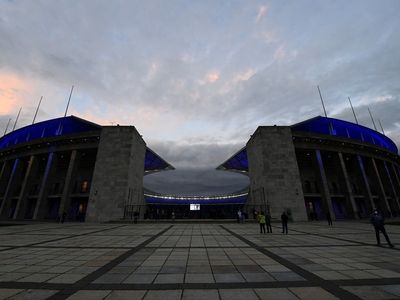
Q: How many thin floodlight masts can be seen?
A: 8